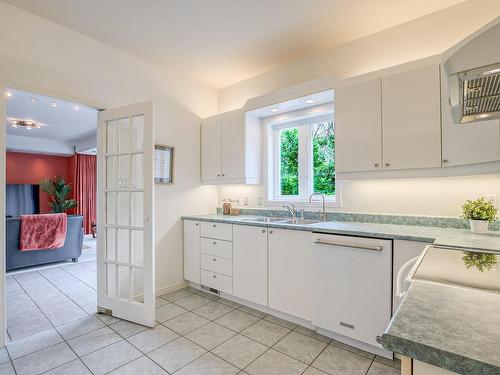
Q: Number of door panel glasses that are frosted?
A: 0